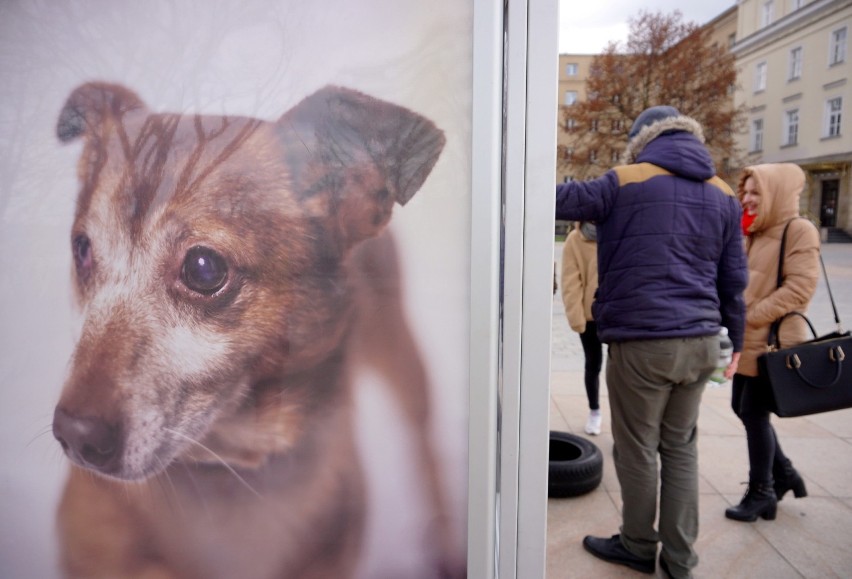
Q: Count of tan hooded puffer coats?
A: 1